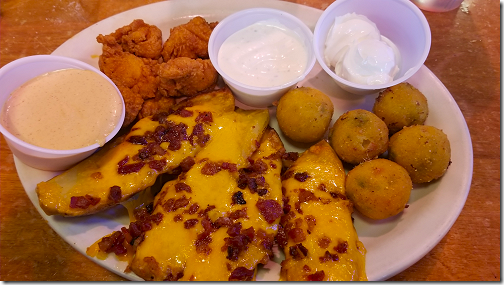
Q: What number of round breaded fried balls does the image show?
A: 5